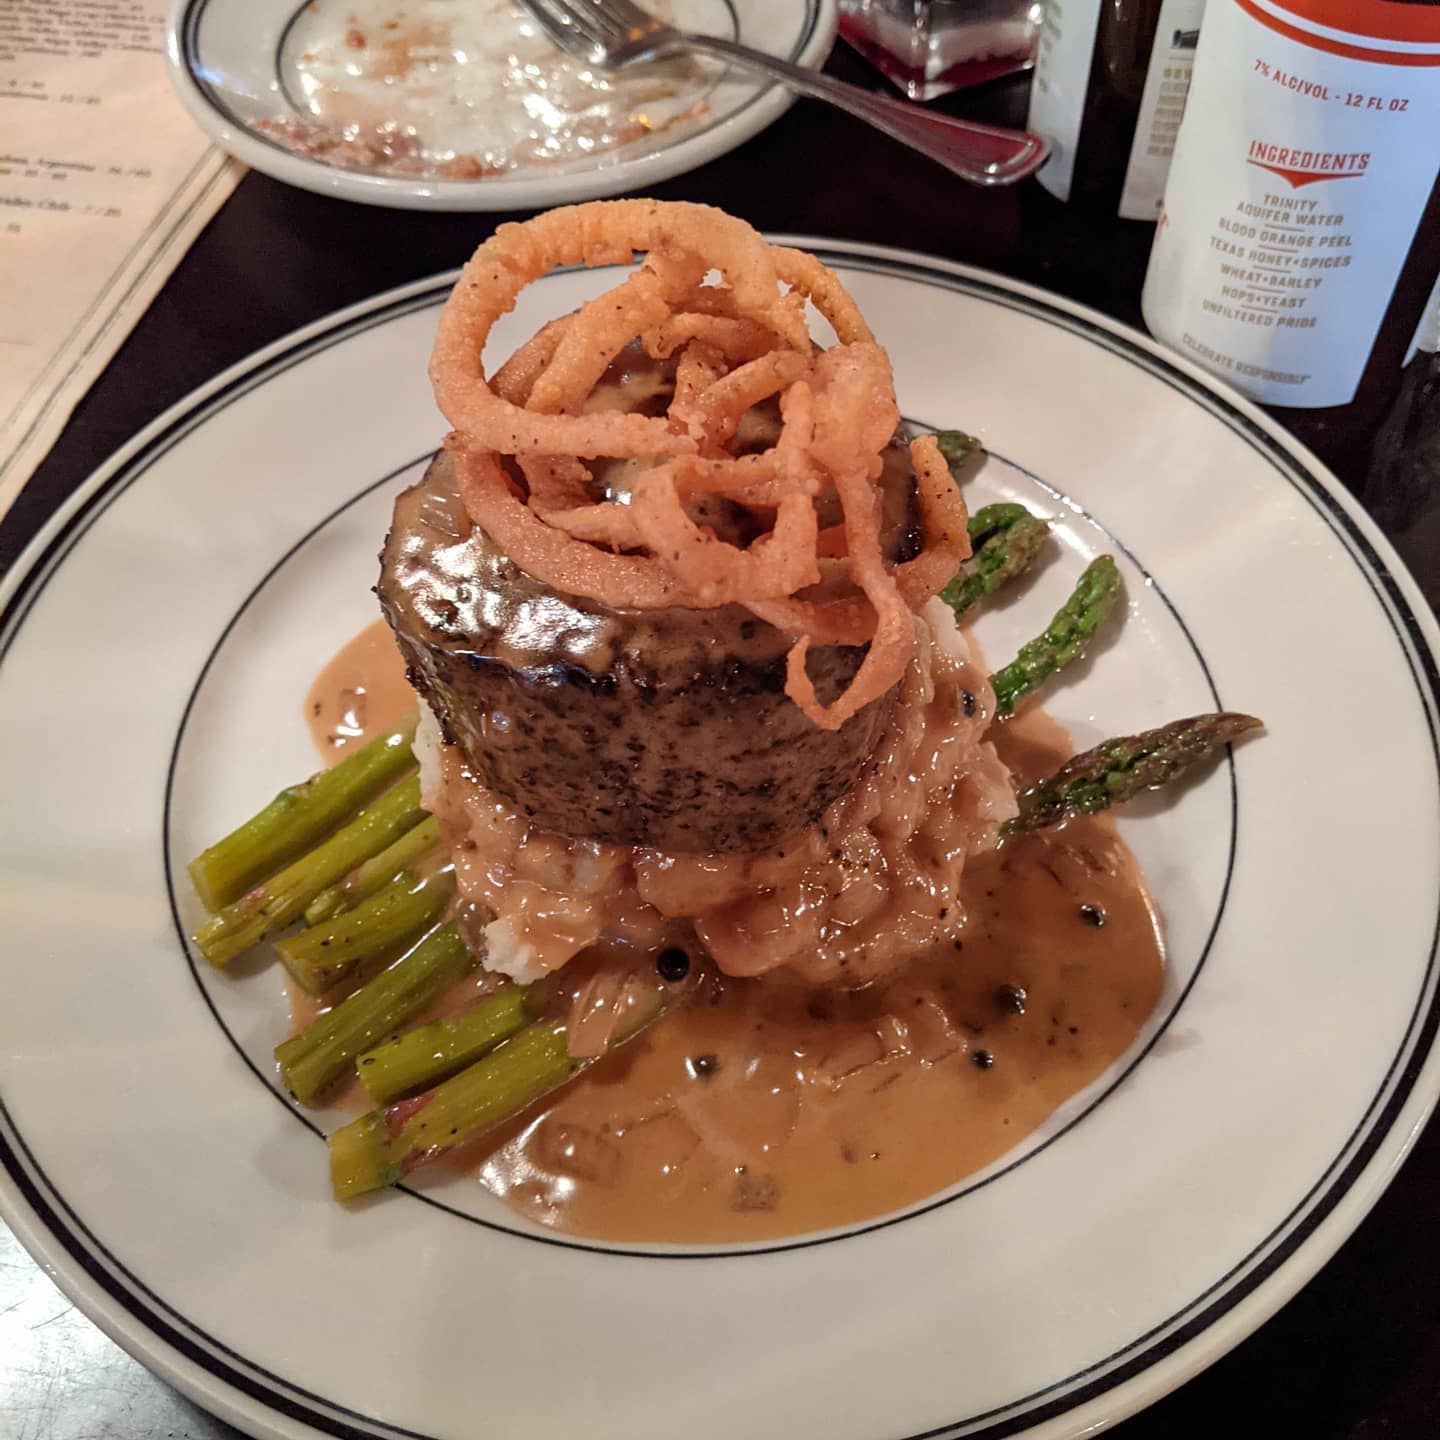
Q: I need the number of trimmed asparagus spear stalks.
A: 7